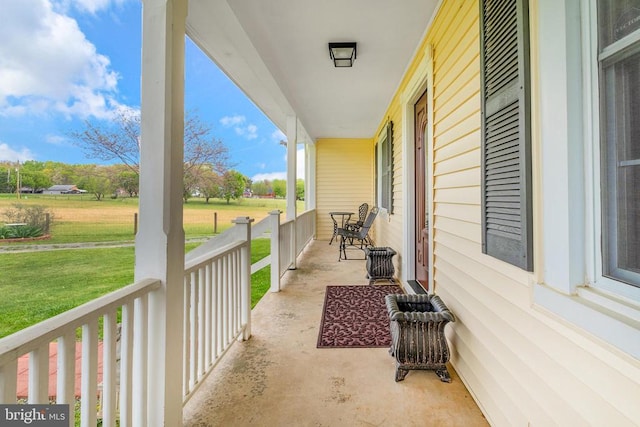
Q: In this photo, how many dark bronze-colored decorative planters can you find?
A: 2